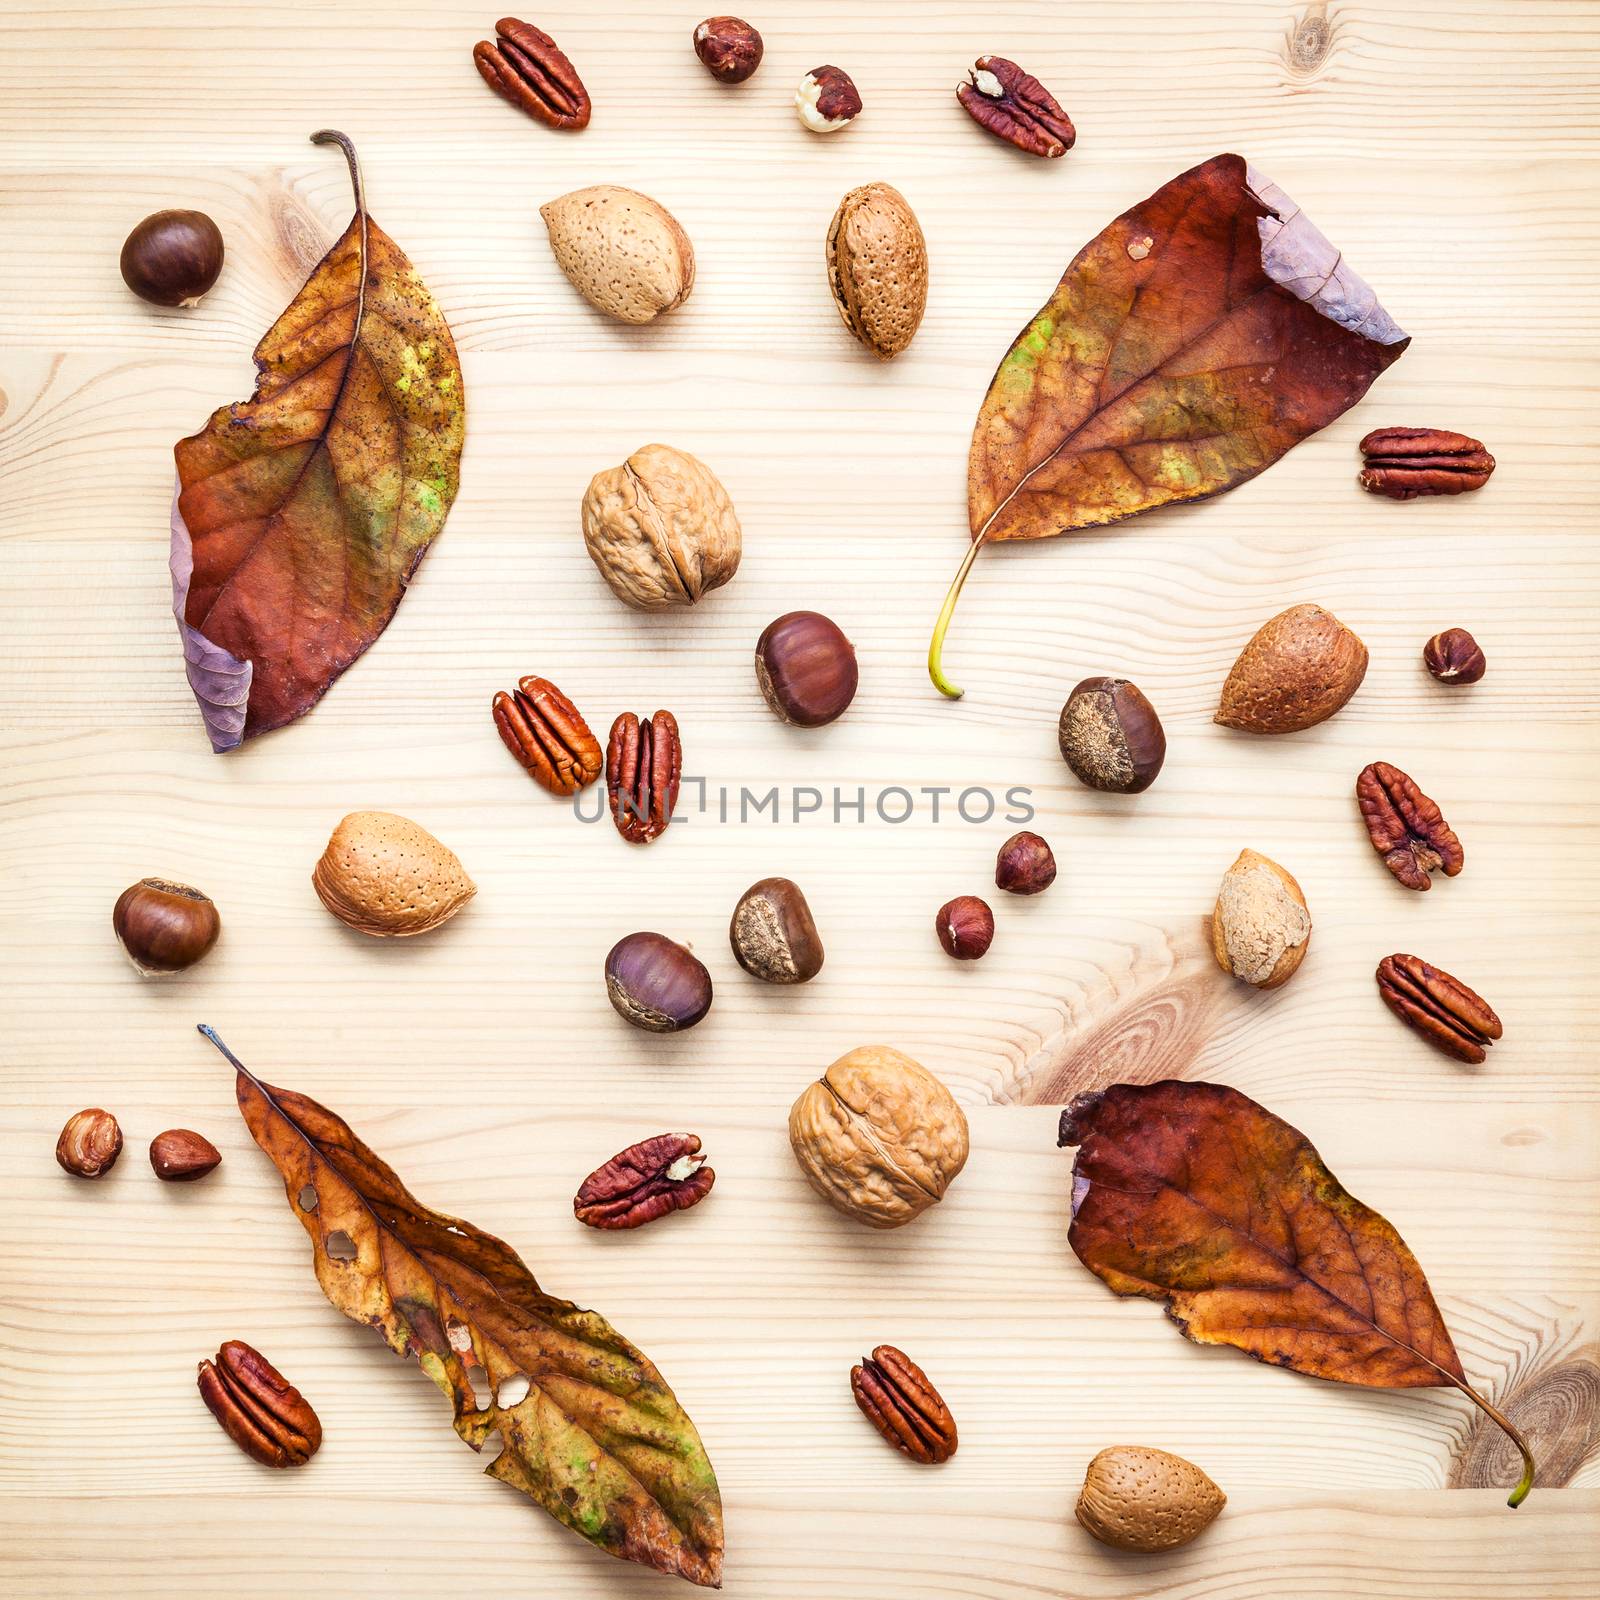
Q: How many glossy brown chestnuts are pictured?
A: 6